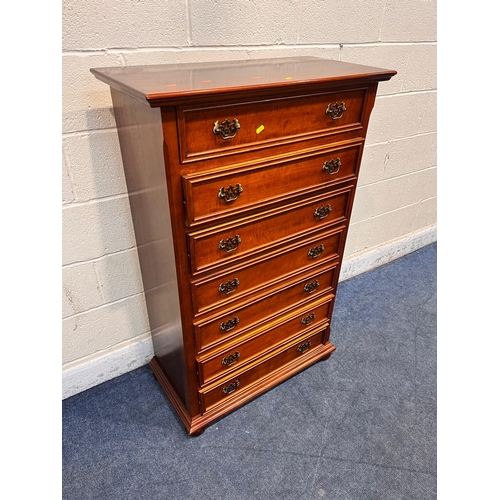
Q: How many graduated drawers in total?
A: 7